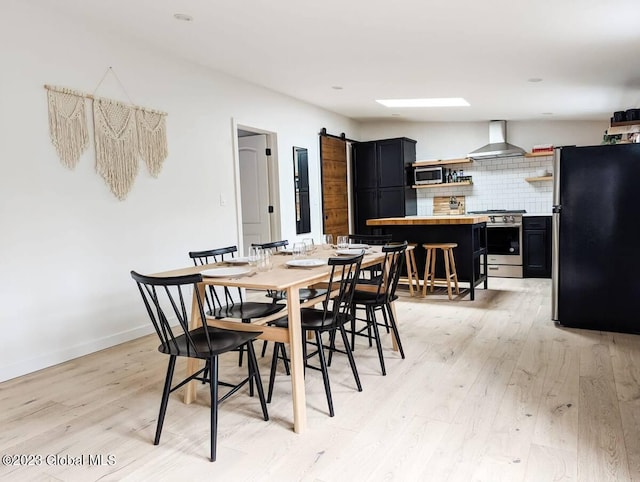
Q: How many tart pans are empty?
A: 0